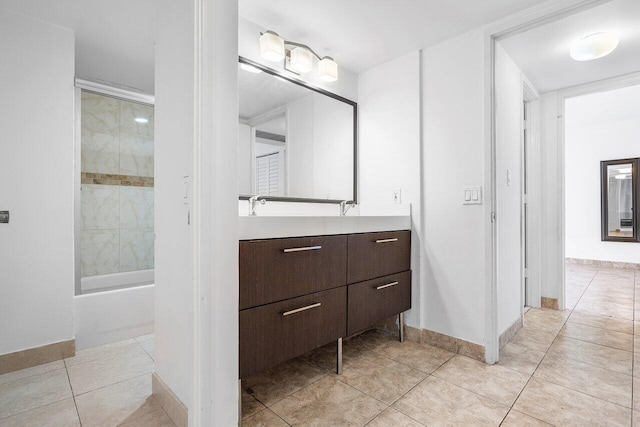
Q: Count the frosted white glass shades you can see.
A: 3